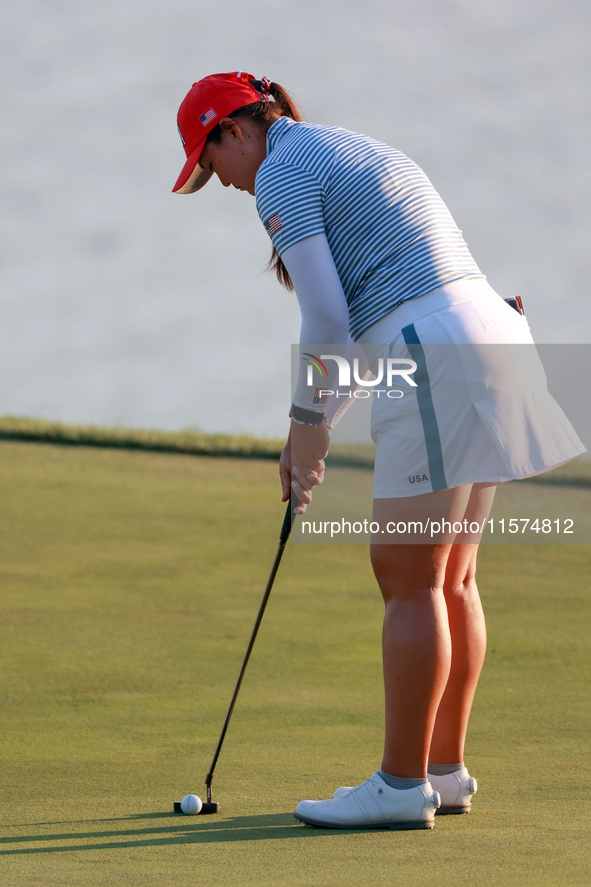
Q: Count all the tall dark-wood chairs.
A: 0